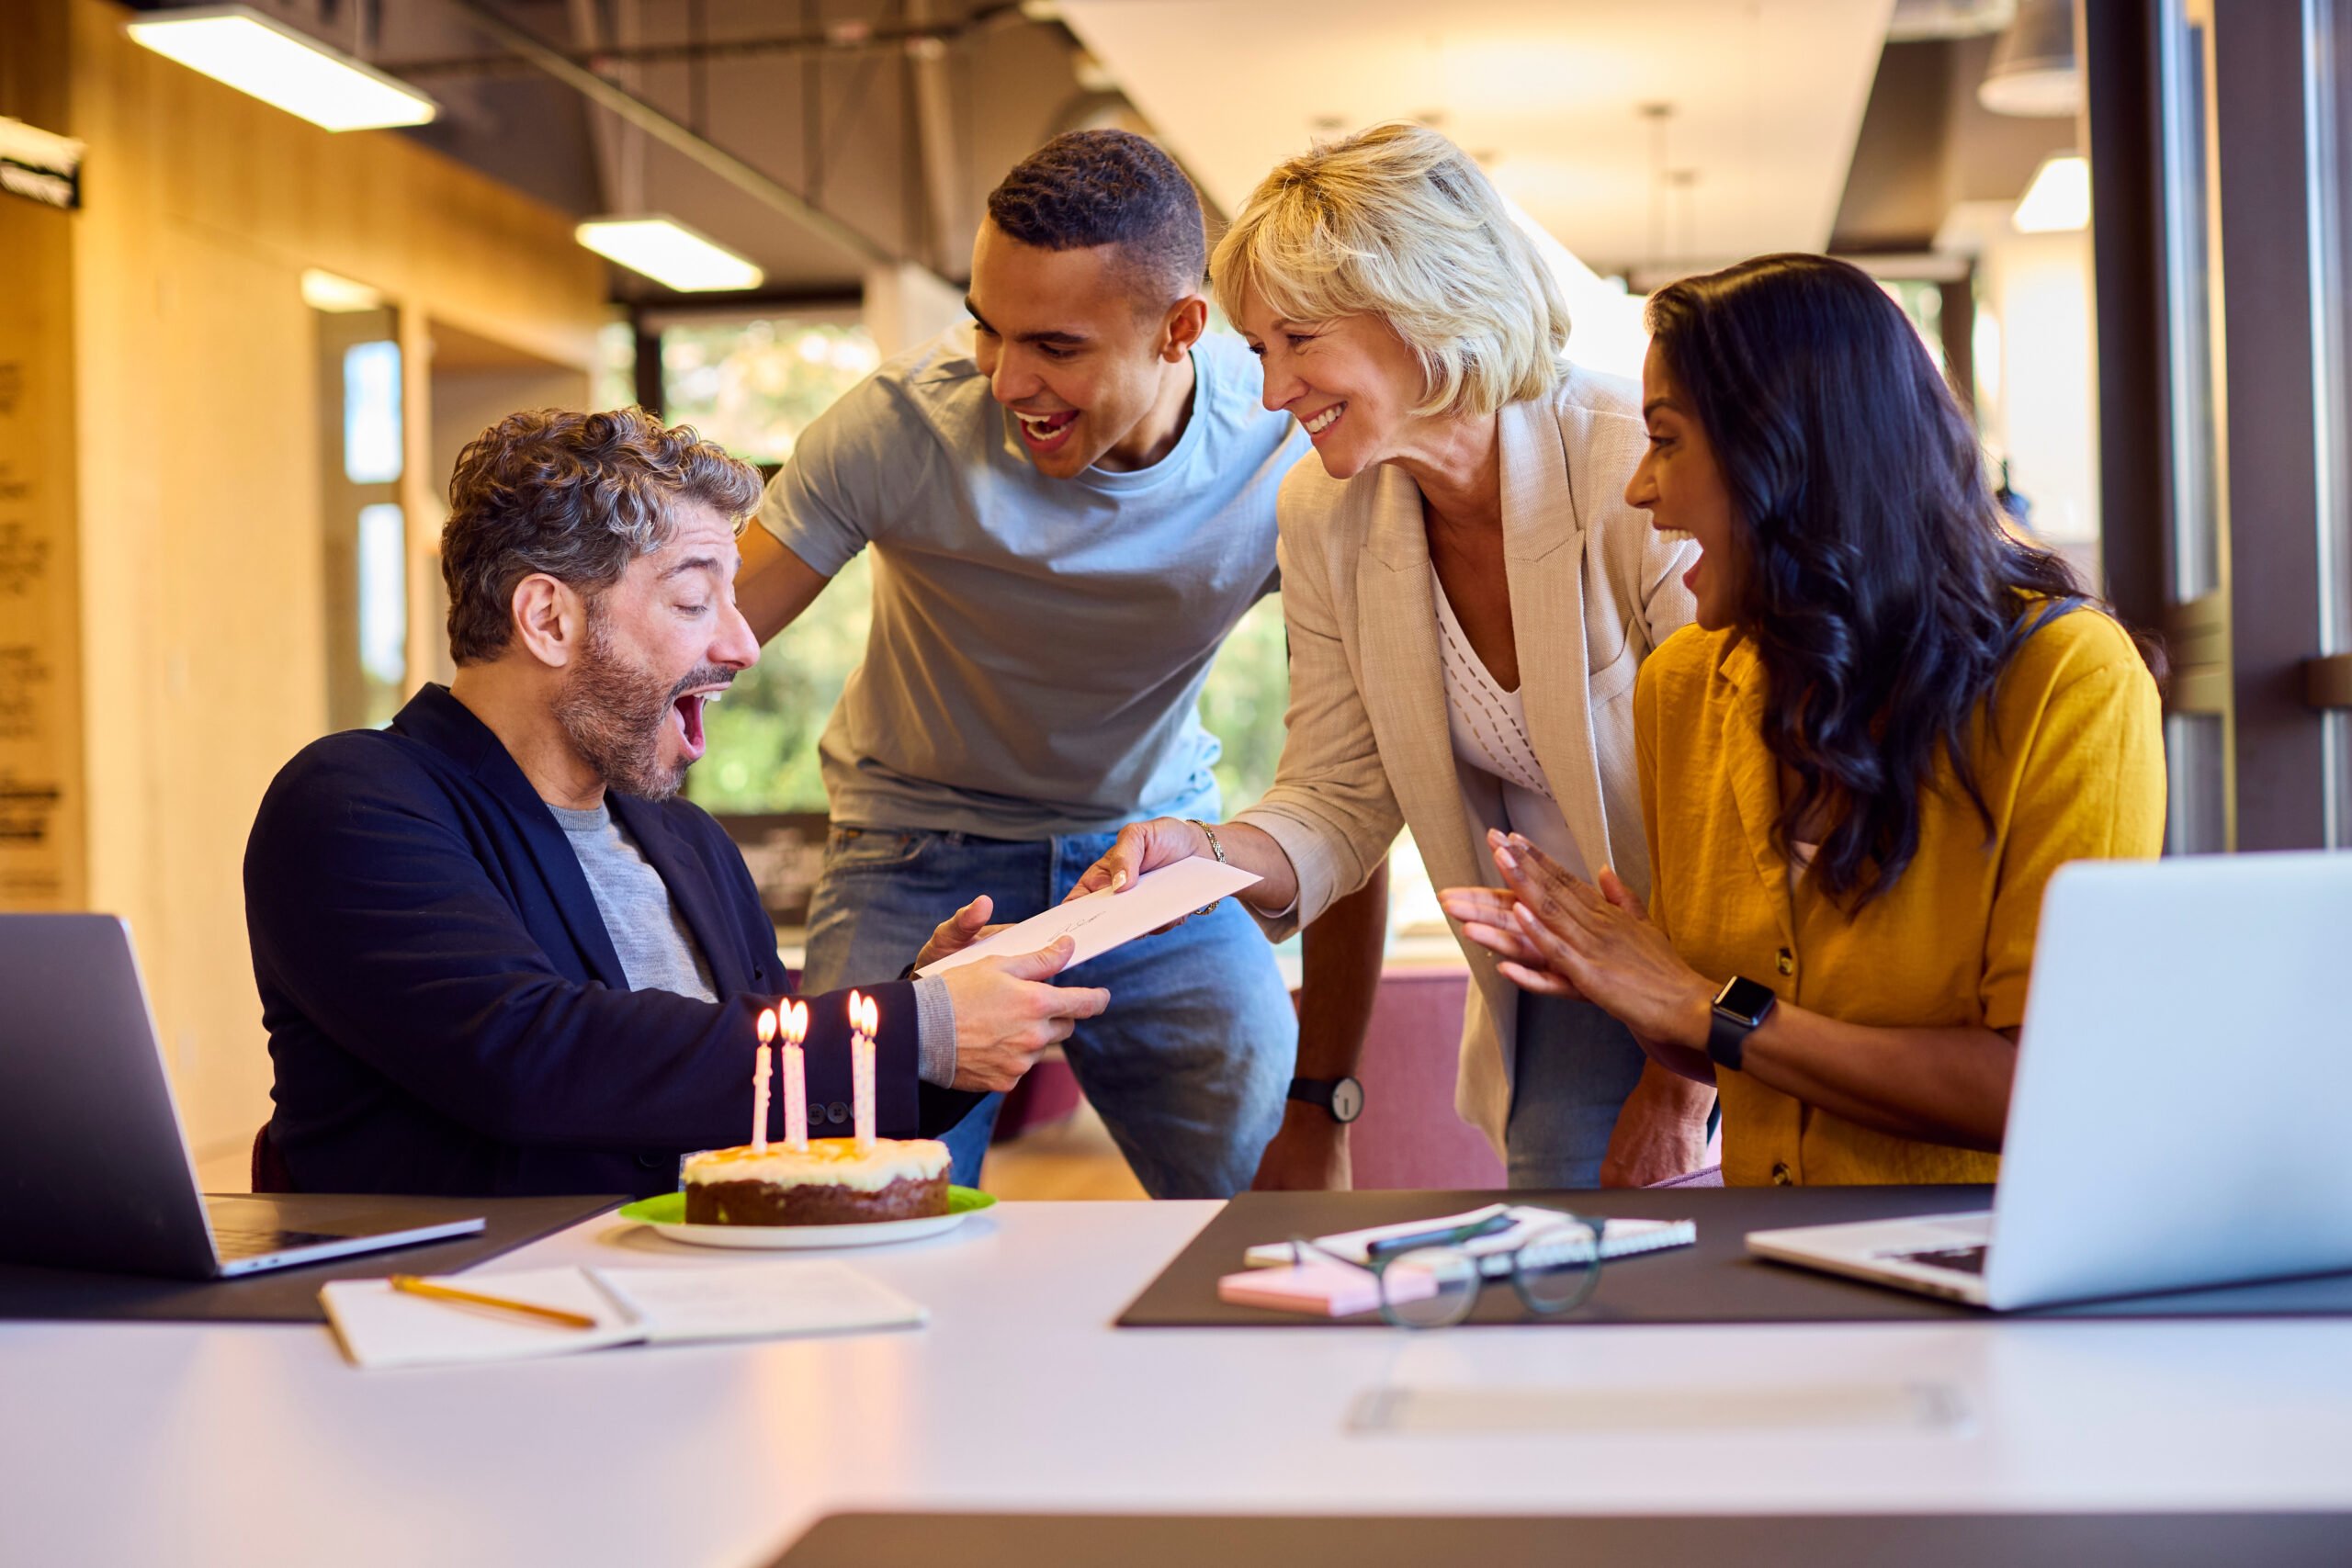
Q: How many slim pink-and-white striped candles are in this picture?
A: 5